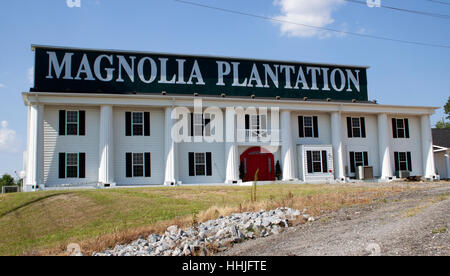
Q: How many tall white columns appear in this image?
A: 8